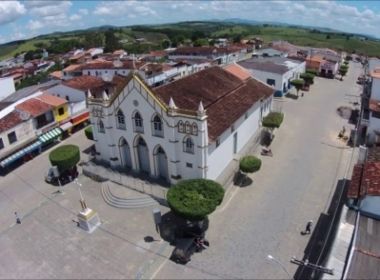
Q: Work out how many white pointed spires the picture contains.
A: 4